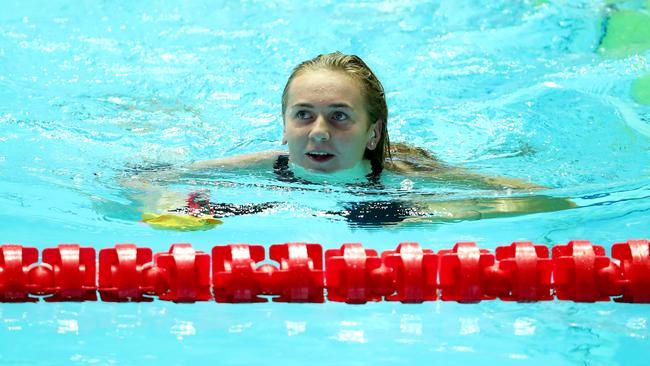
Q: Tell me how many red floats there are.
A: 12